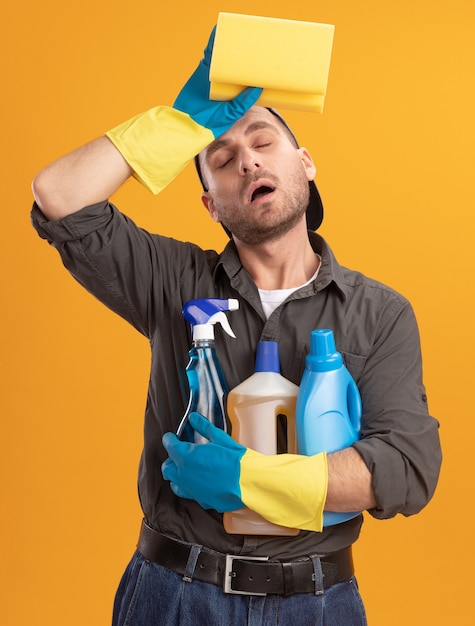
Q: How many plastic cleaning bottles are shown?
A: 3